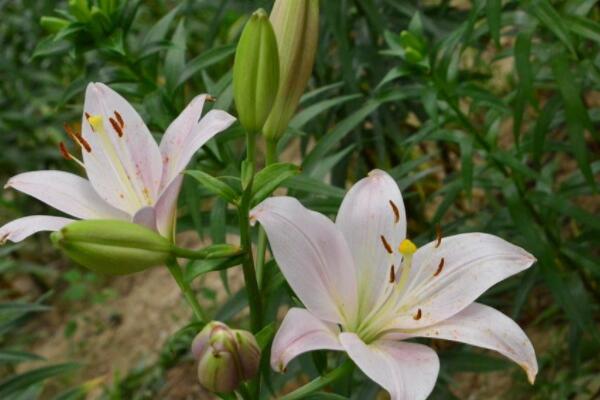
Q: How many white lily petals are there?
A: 12